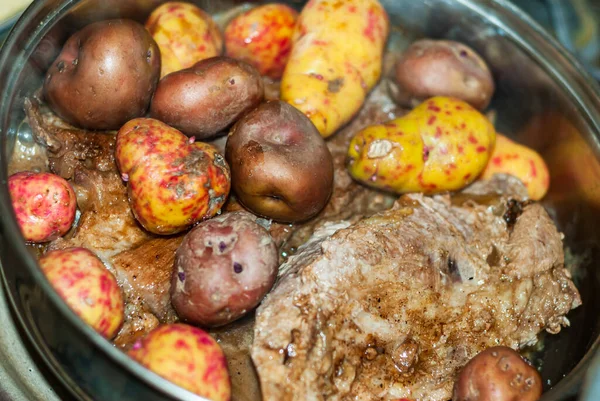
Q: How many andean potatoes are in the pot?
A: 15